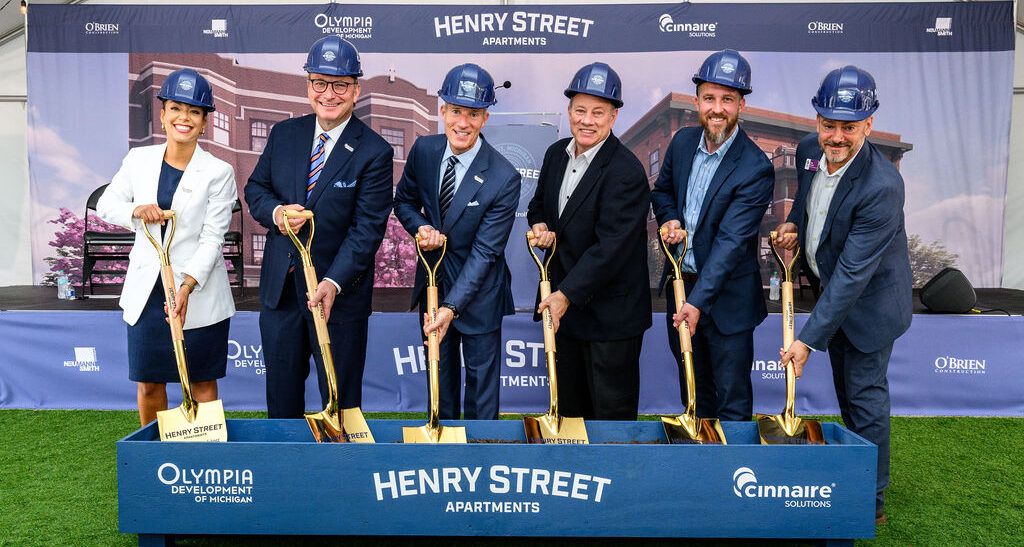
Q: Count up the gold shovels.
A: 6